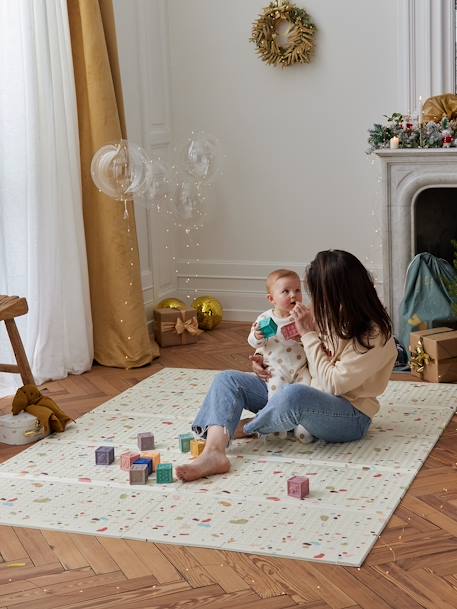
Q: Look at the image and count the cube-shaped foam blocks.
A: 12